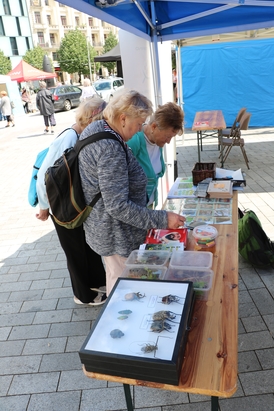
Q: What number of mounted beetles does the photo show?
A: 8